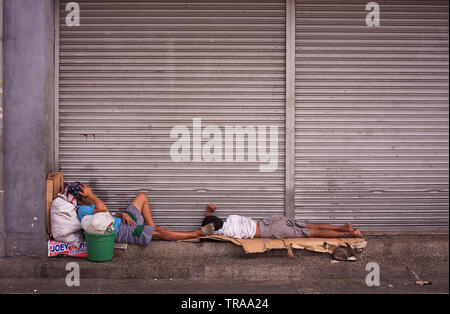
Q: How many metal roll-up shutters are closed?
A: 2